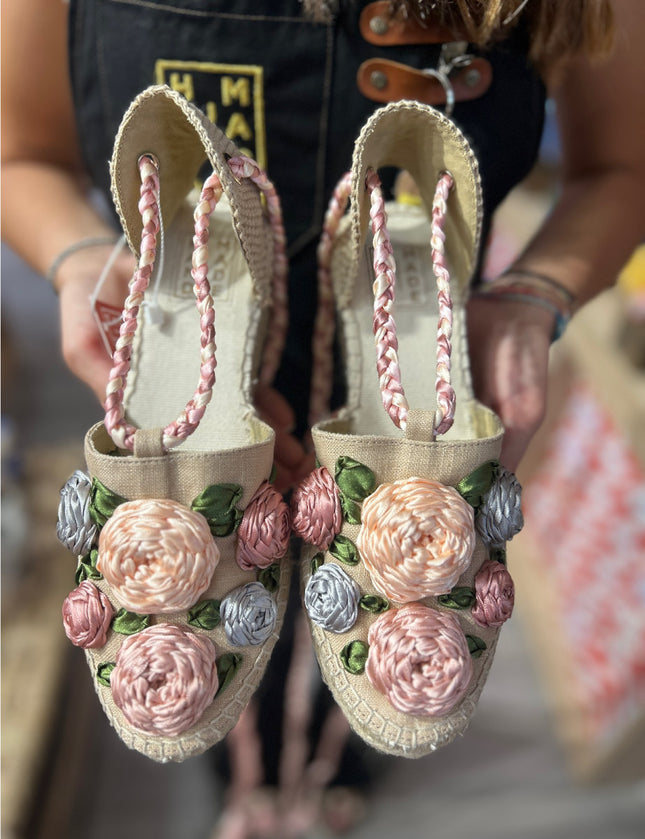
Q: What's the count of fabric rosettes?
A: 12